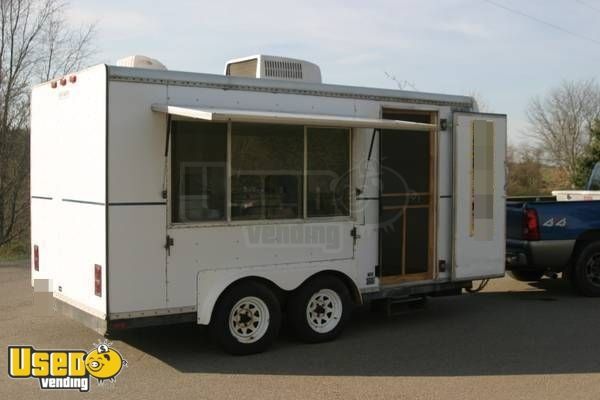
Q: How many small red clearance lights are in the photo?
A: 3